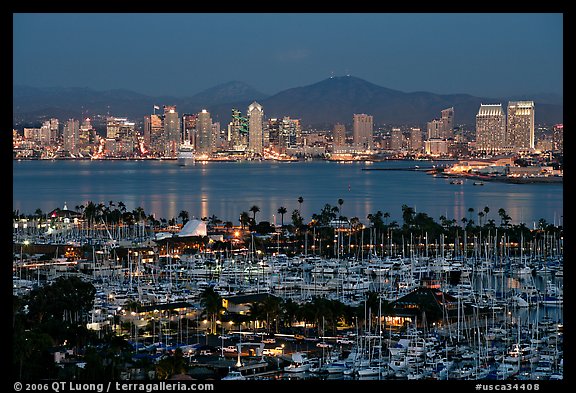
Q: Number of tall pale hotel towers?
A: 2